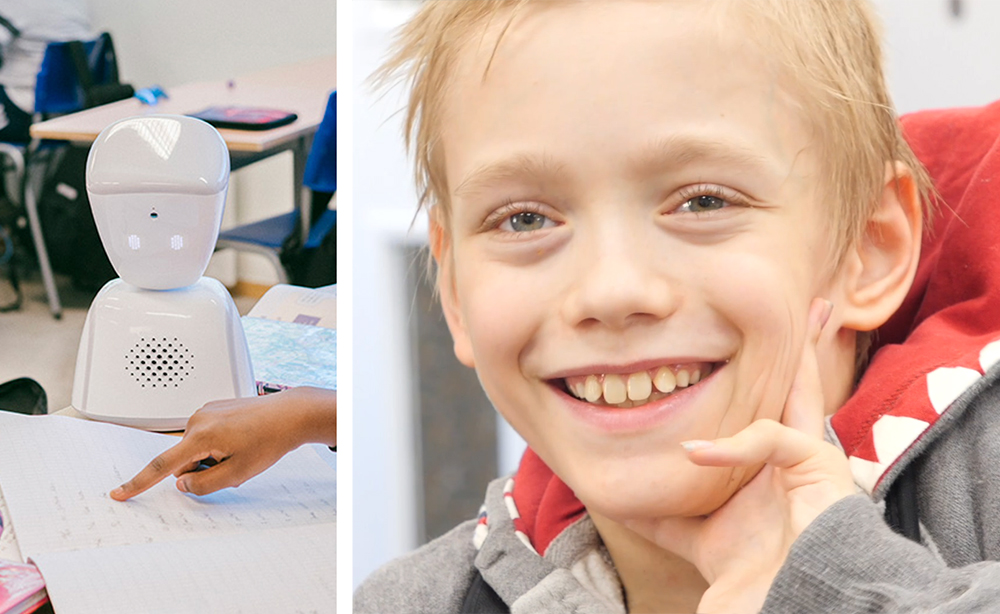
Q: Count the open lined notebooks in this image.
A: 1